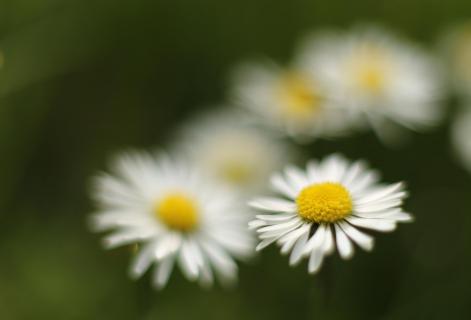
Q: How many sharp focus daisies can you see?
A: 1